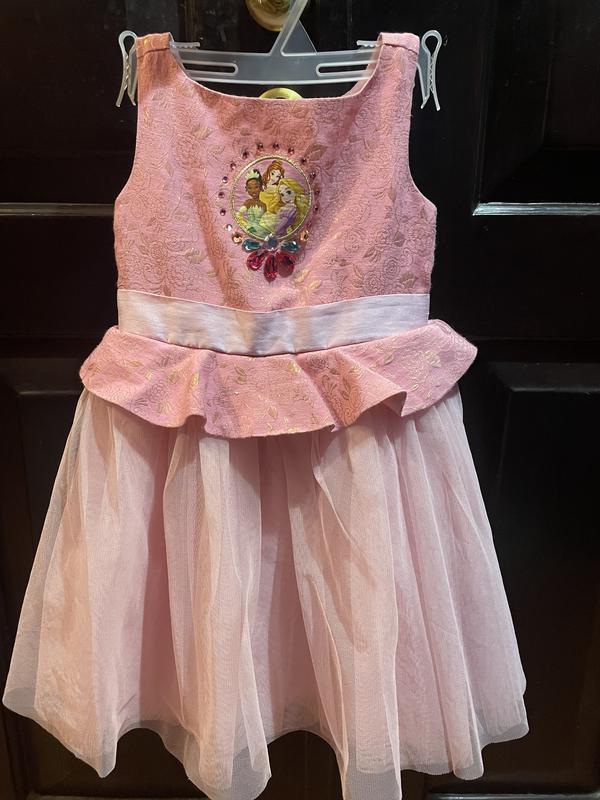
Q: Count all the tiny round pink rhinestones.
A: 14